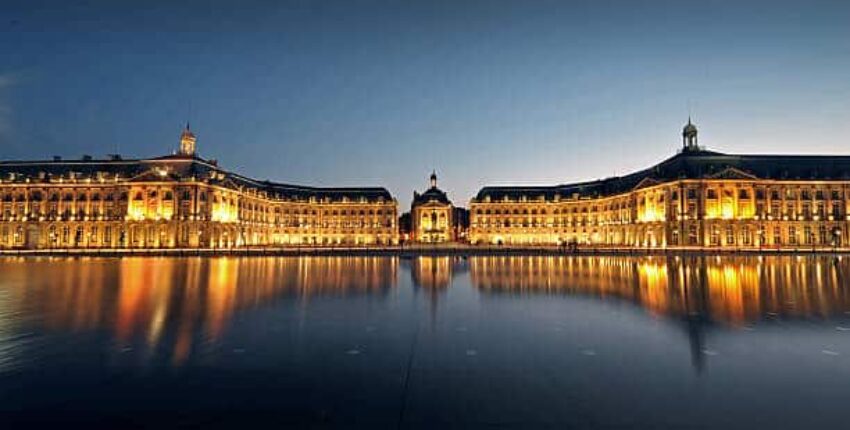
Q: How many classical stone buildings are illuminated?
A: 3